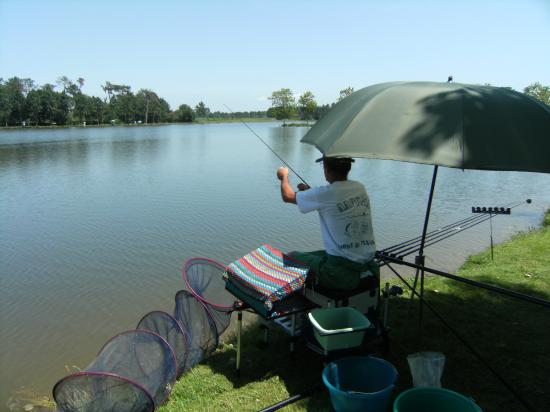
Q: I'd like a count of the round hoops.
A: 5